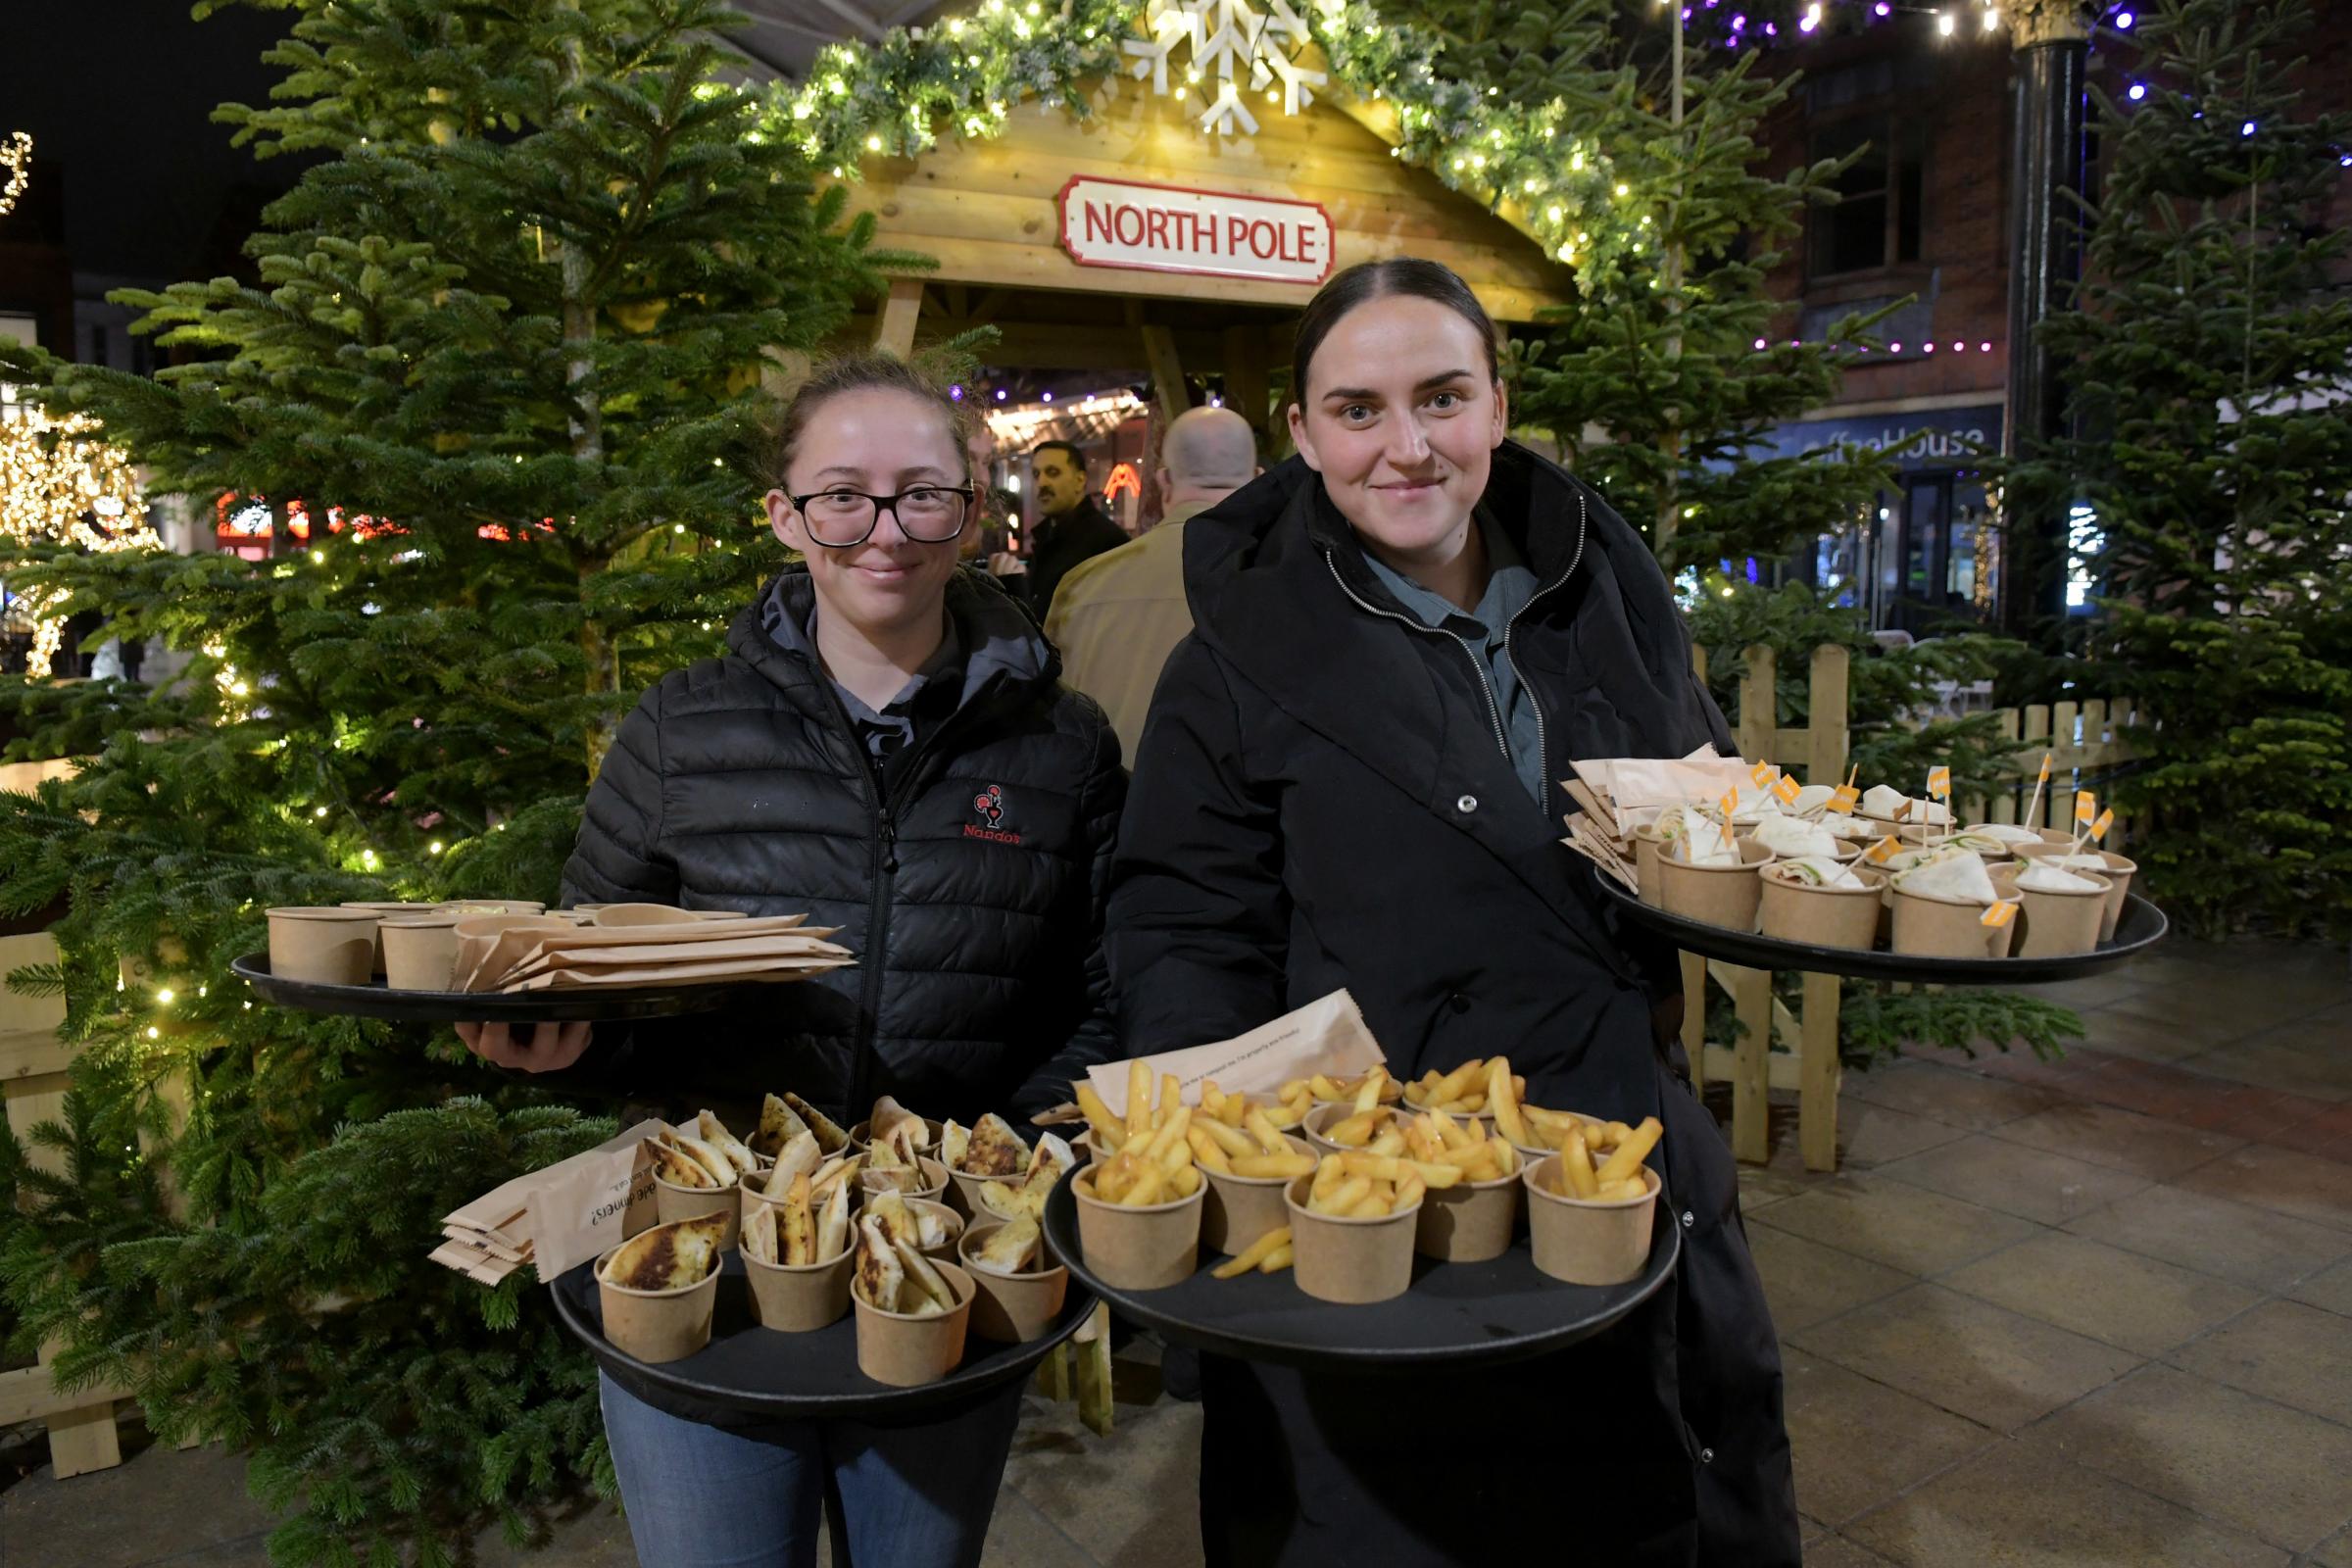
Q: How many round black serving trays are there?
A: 4